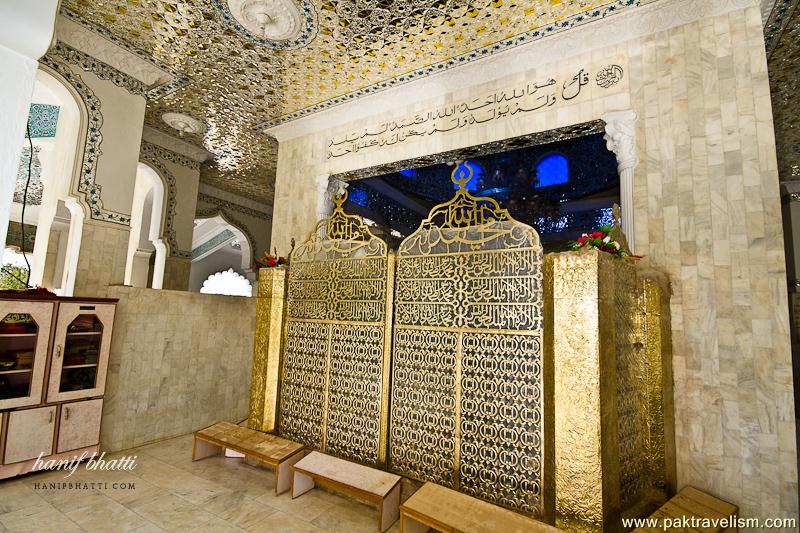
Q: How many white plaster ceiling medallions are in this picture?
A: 2